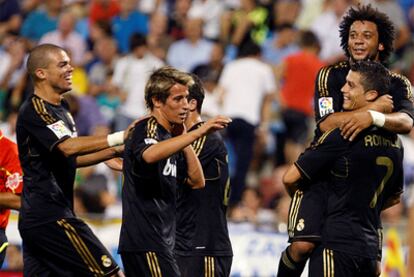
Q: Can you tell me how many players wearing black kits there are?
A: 5